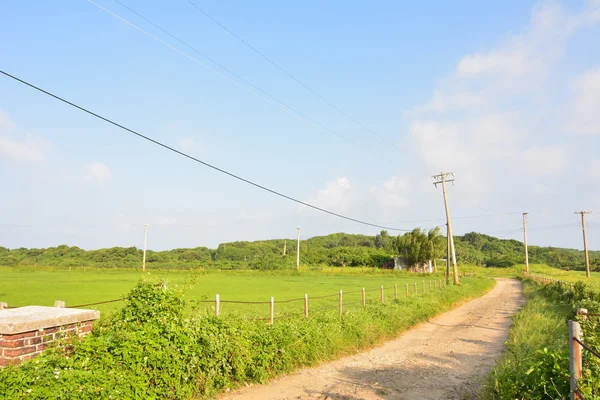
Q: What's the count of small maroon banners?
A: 0